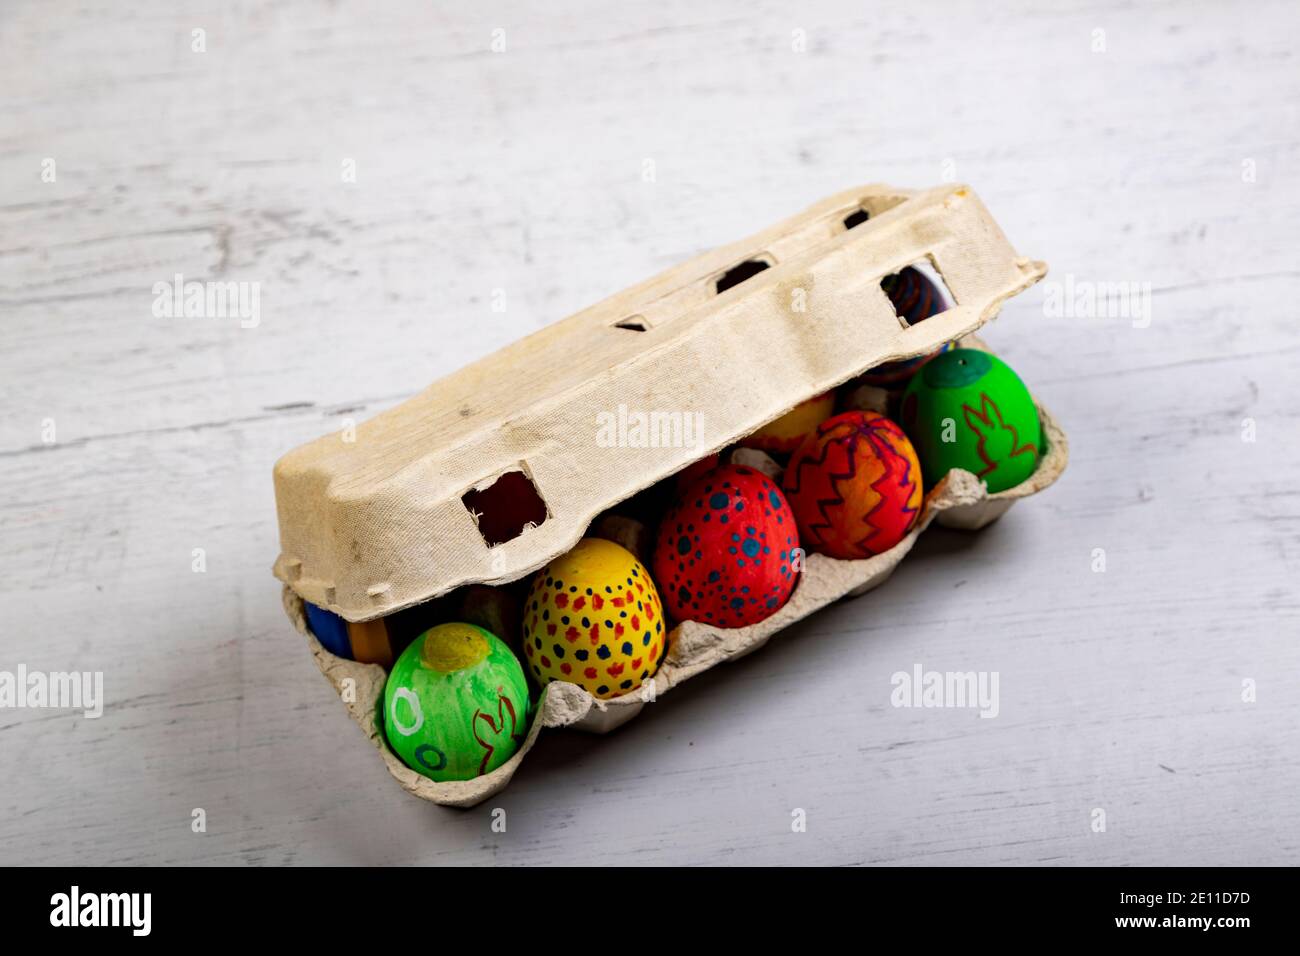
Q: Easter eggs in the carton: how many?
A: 10